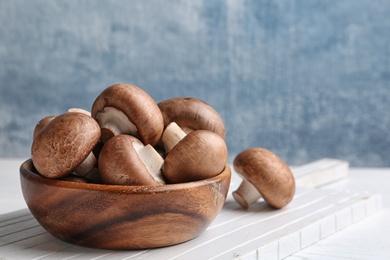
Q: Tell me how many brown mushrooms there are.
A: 7